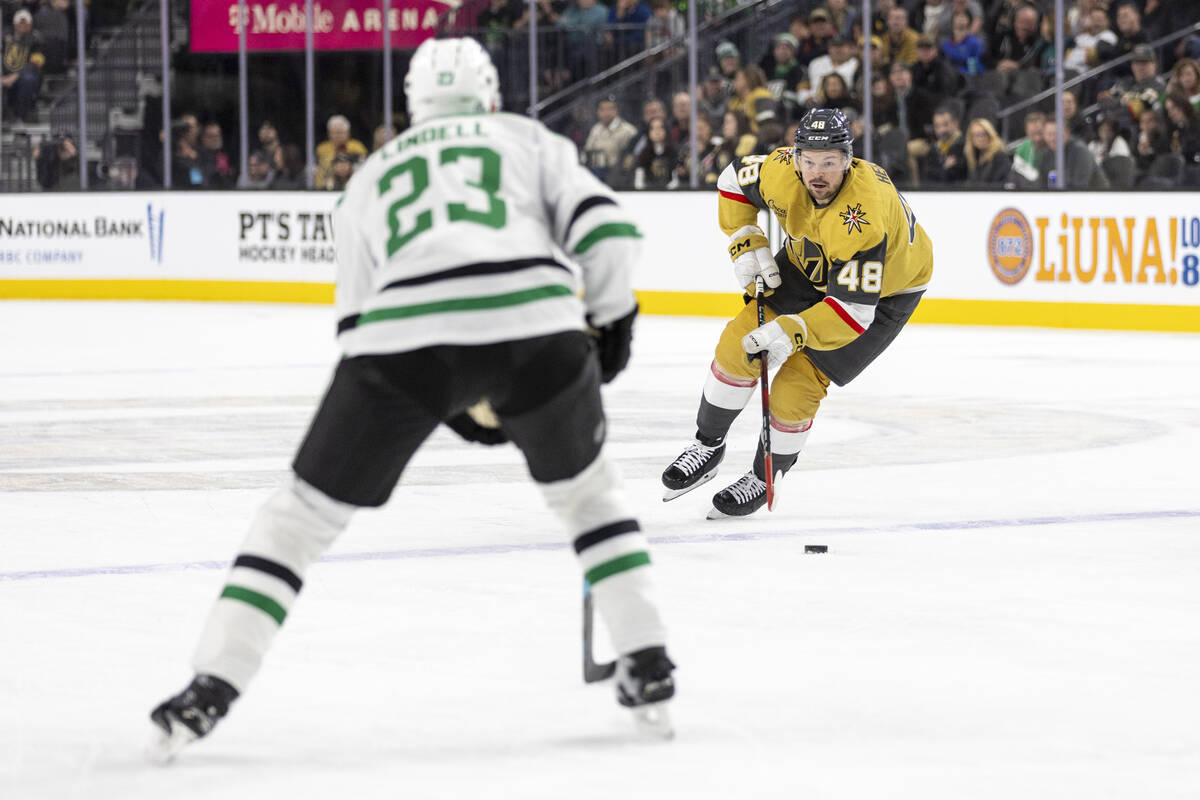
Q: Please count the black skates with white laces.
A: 2